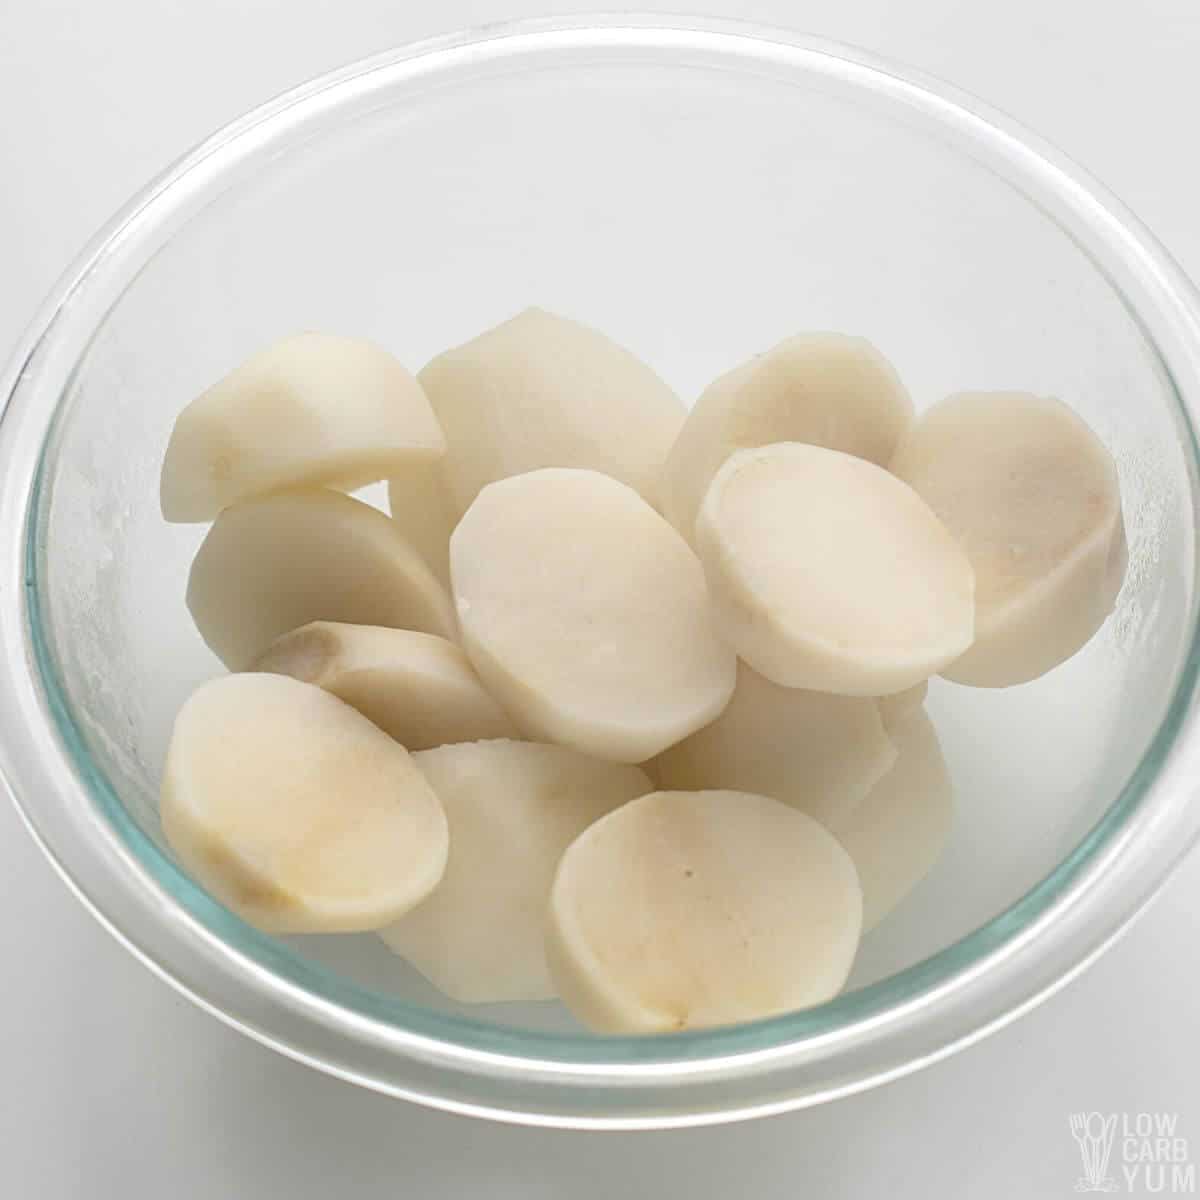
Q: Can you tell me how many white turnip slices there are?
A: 13